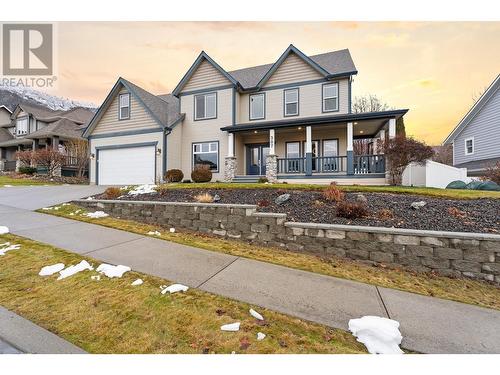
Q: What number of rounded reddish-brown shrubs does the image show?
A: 2